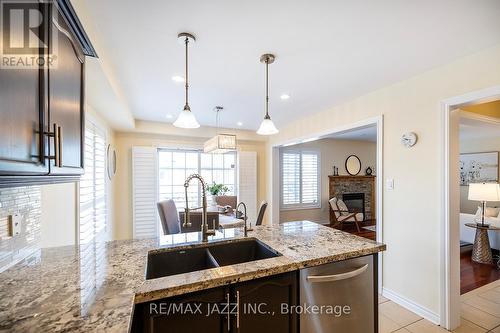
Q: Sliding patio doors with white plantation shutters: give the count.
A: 1